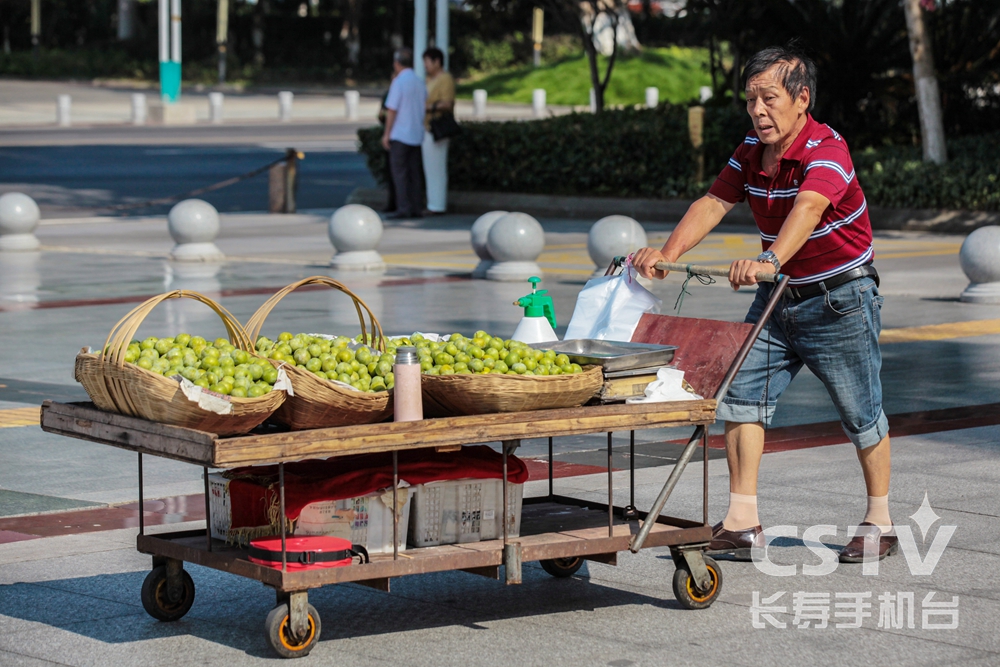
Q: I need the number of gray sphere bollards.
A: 7